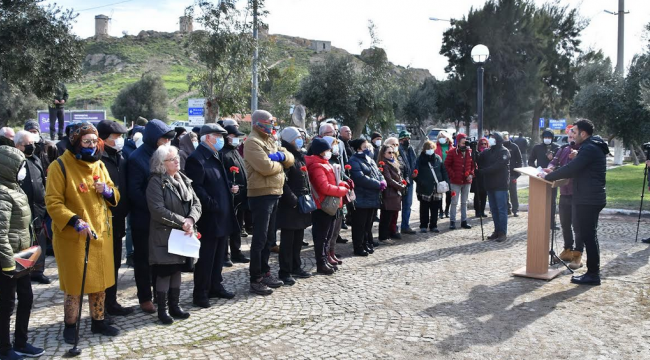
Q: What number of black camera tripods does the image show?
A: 2